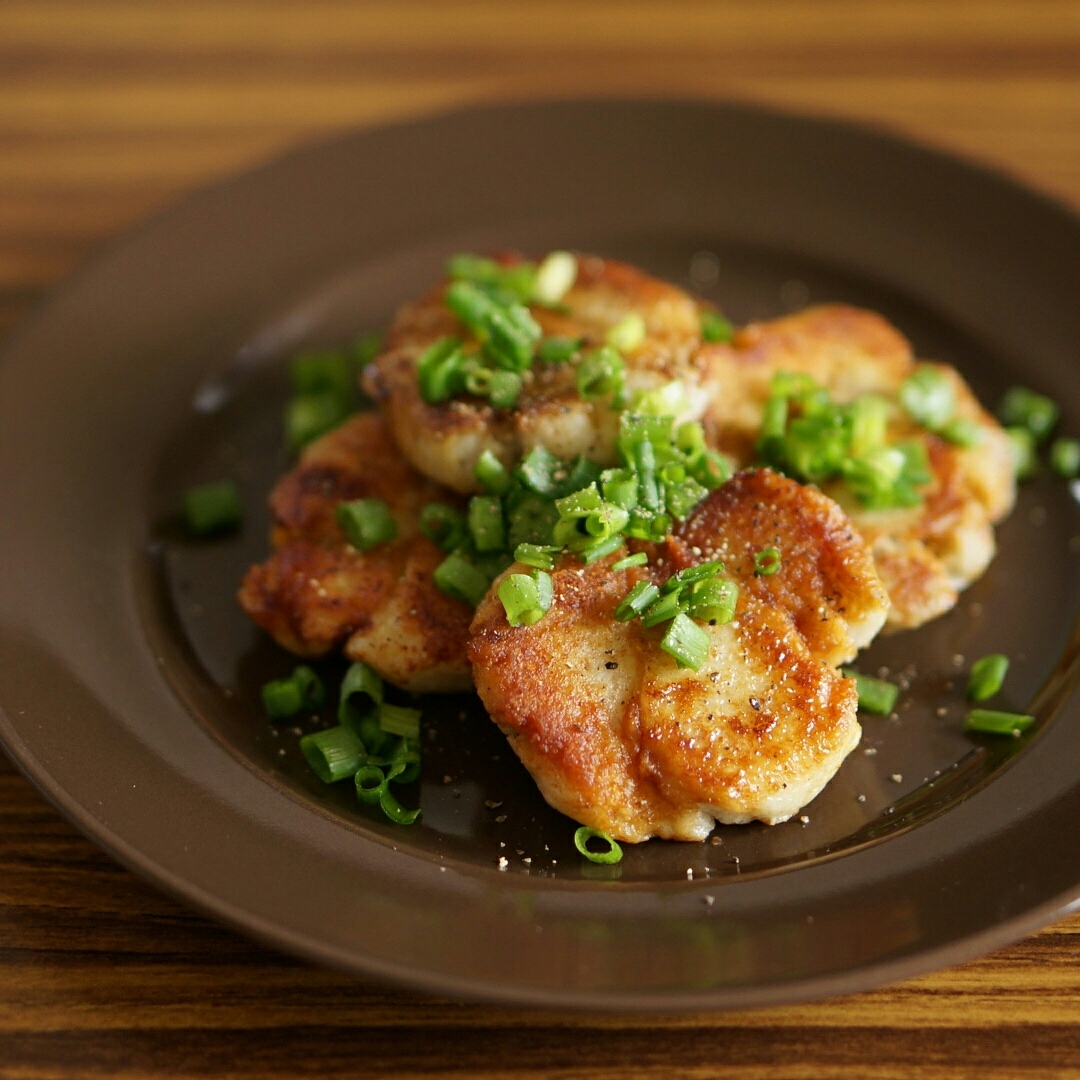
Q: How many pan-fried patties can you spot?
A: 4